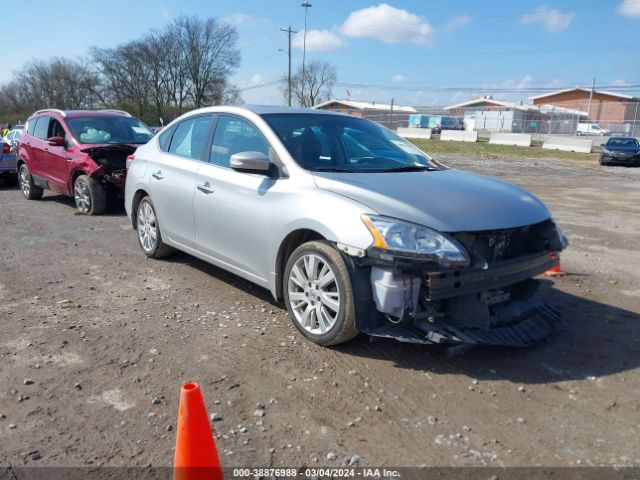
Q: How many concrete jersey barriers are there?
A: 4